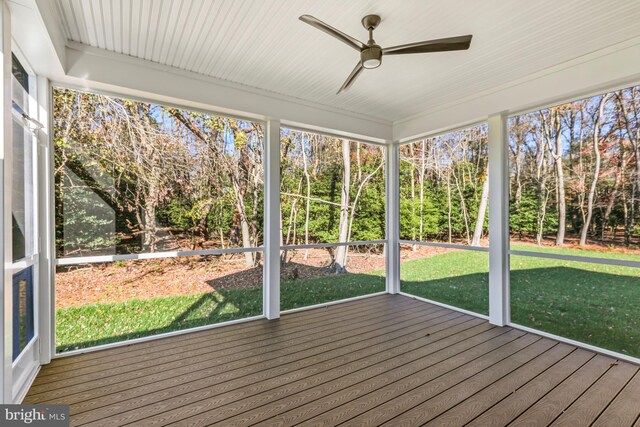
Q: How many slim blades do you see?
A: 3